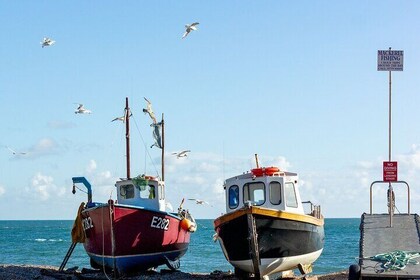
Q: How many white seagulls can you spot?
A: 8